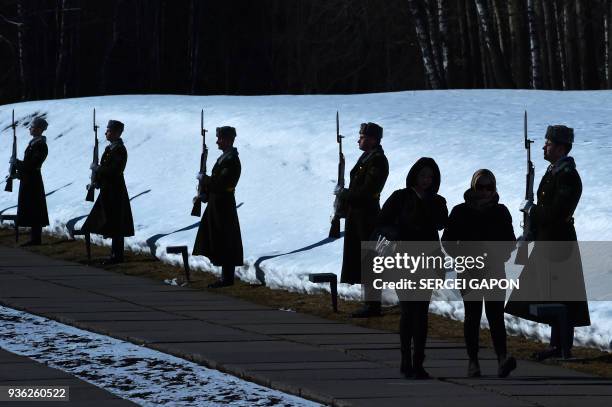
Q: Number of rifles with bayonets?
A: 5